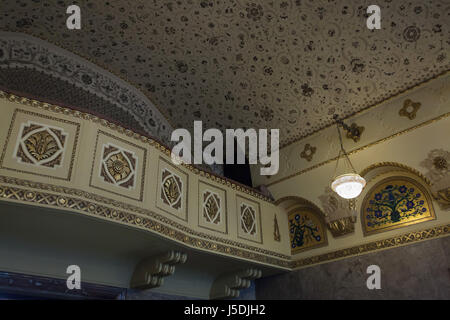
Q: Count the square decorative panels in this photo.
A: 5